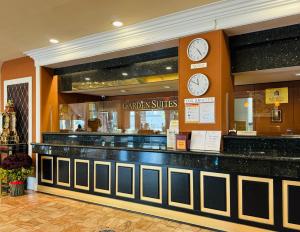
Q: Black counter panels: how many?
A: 10